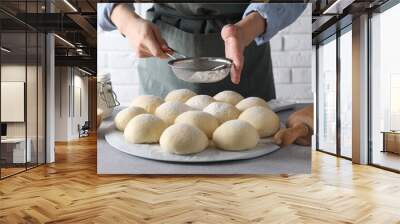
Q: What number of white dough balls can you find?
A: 13